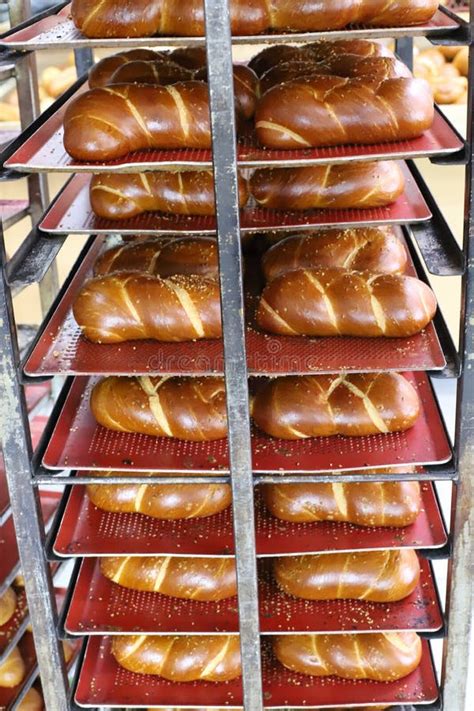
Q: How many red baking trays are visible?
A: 8